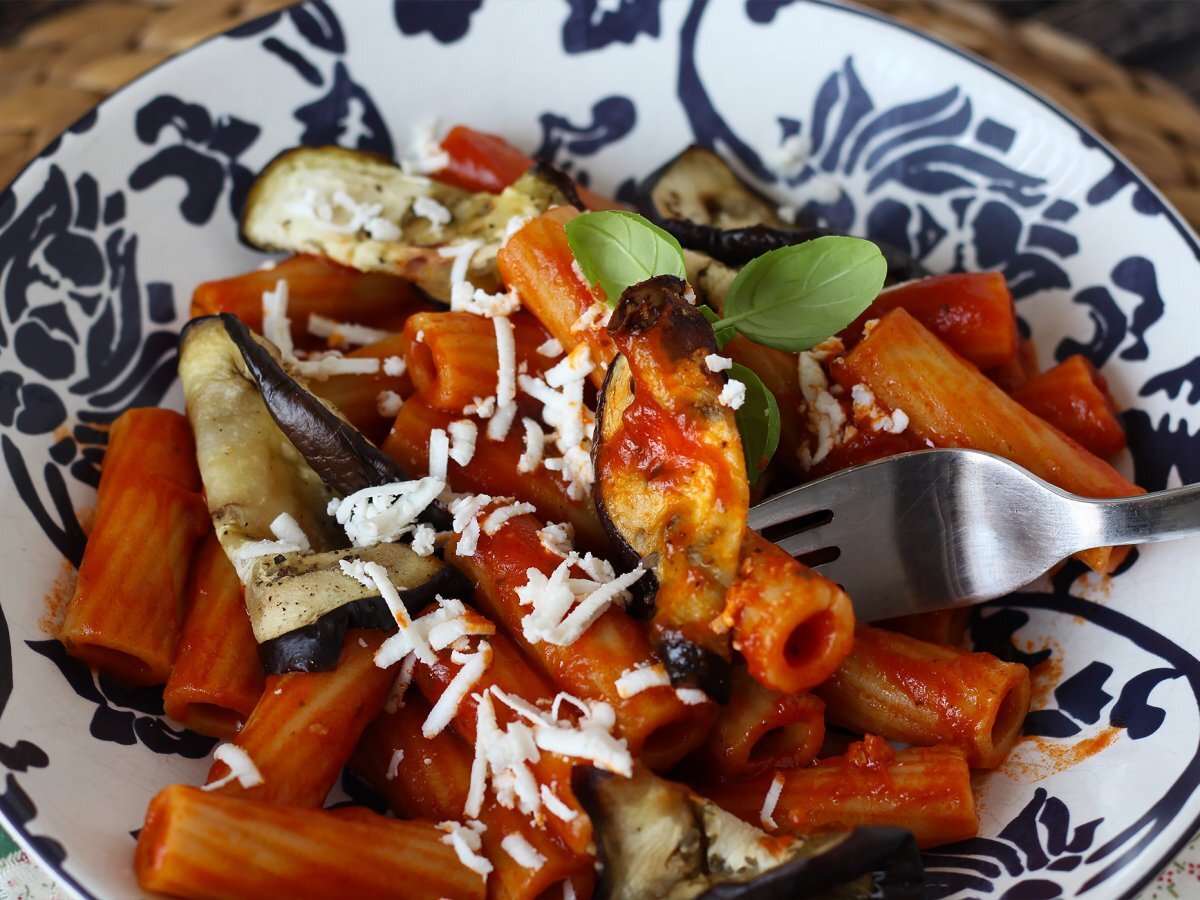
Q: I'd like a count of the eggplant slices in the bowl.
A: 5